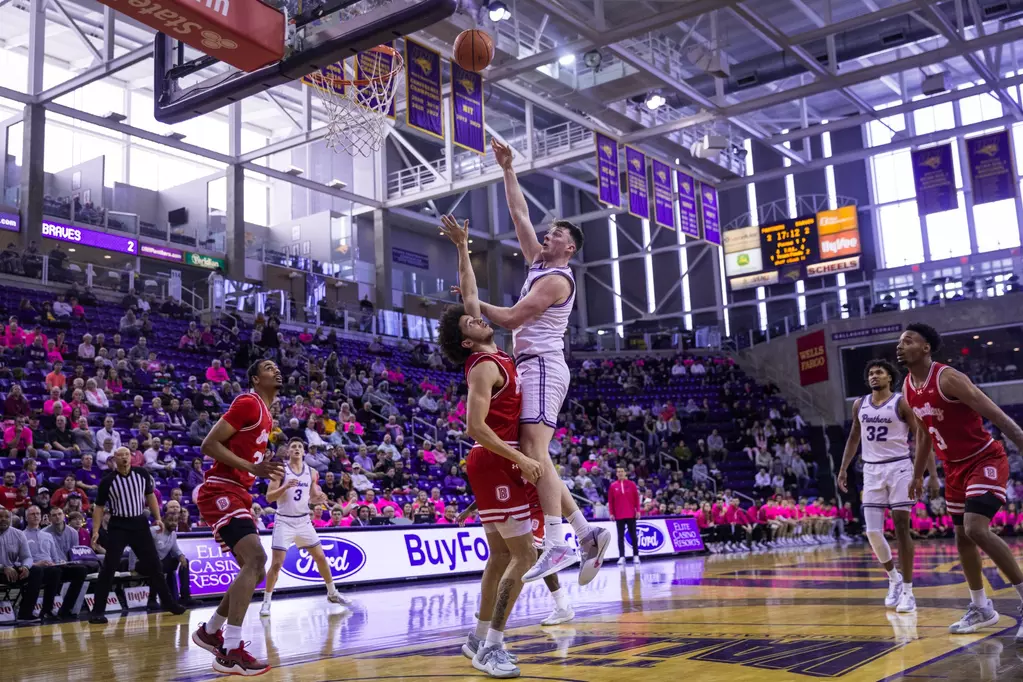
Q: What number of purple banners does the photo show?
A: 11